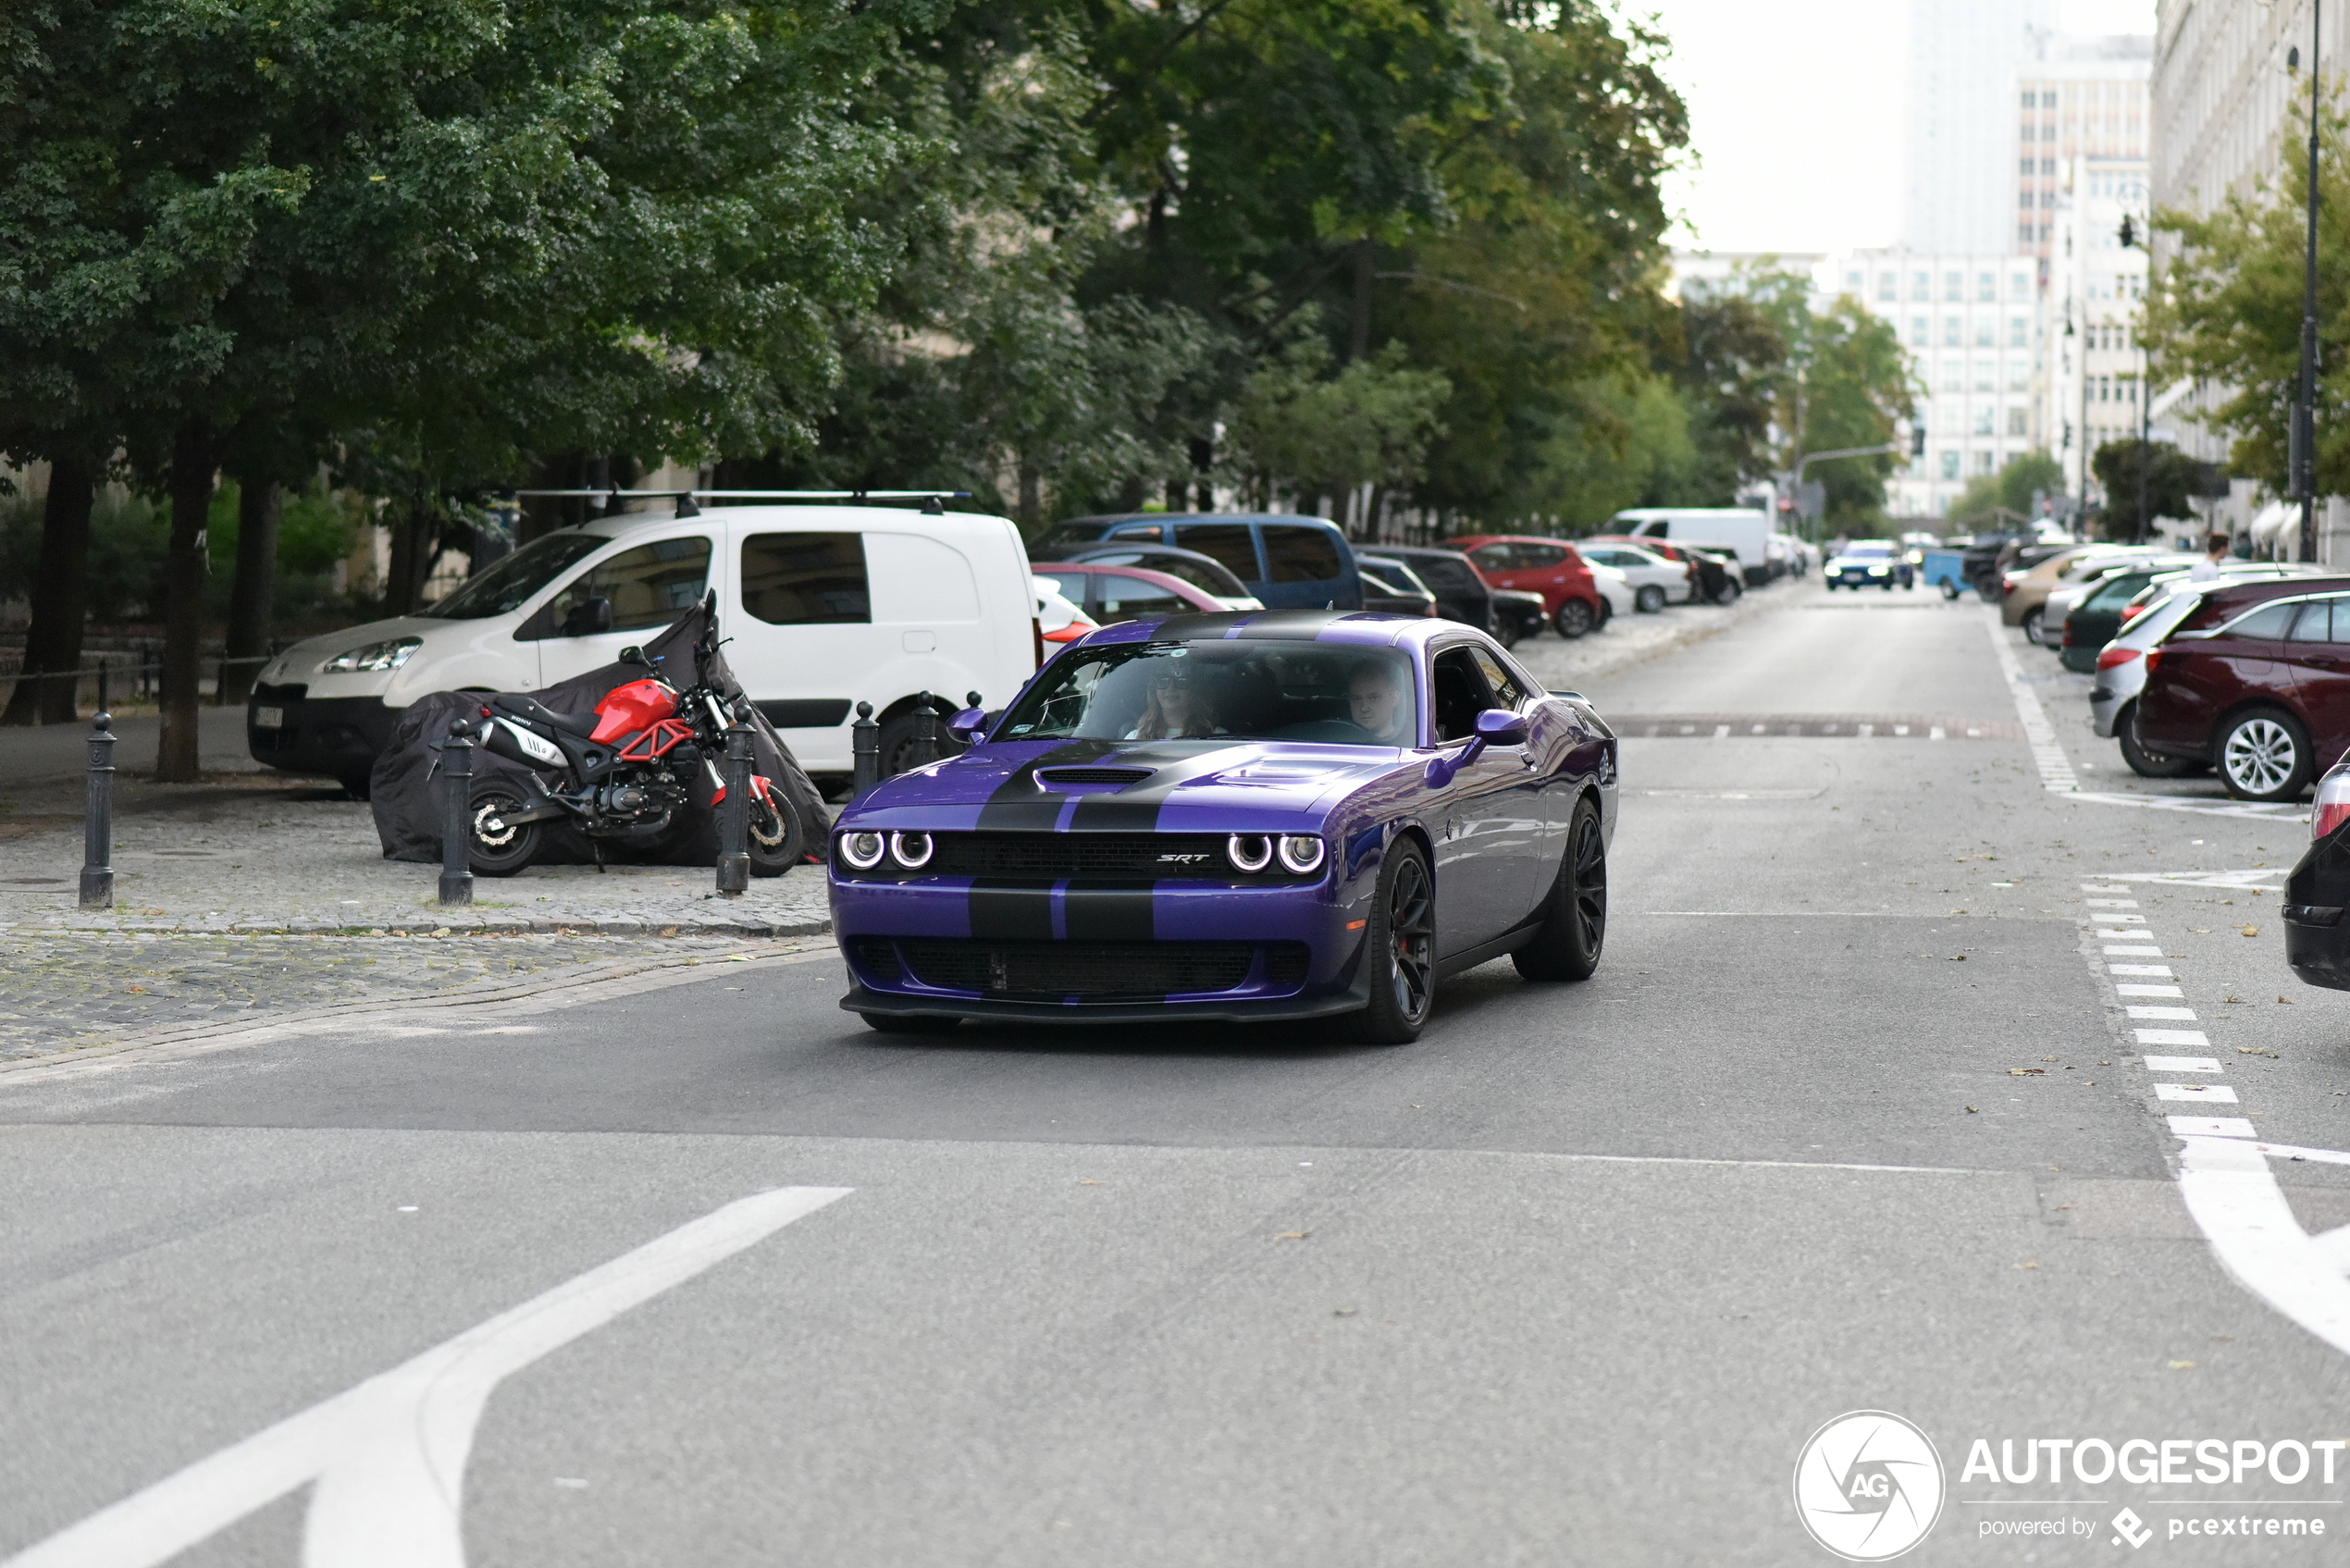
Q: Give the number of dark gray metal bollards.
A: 6